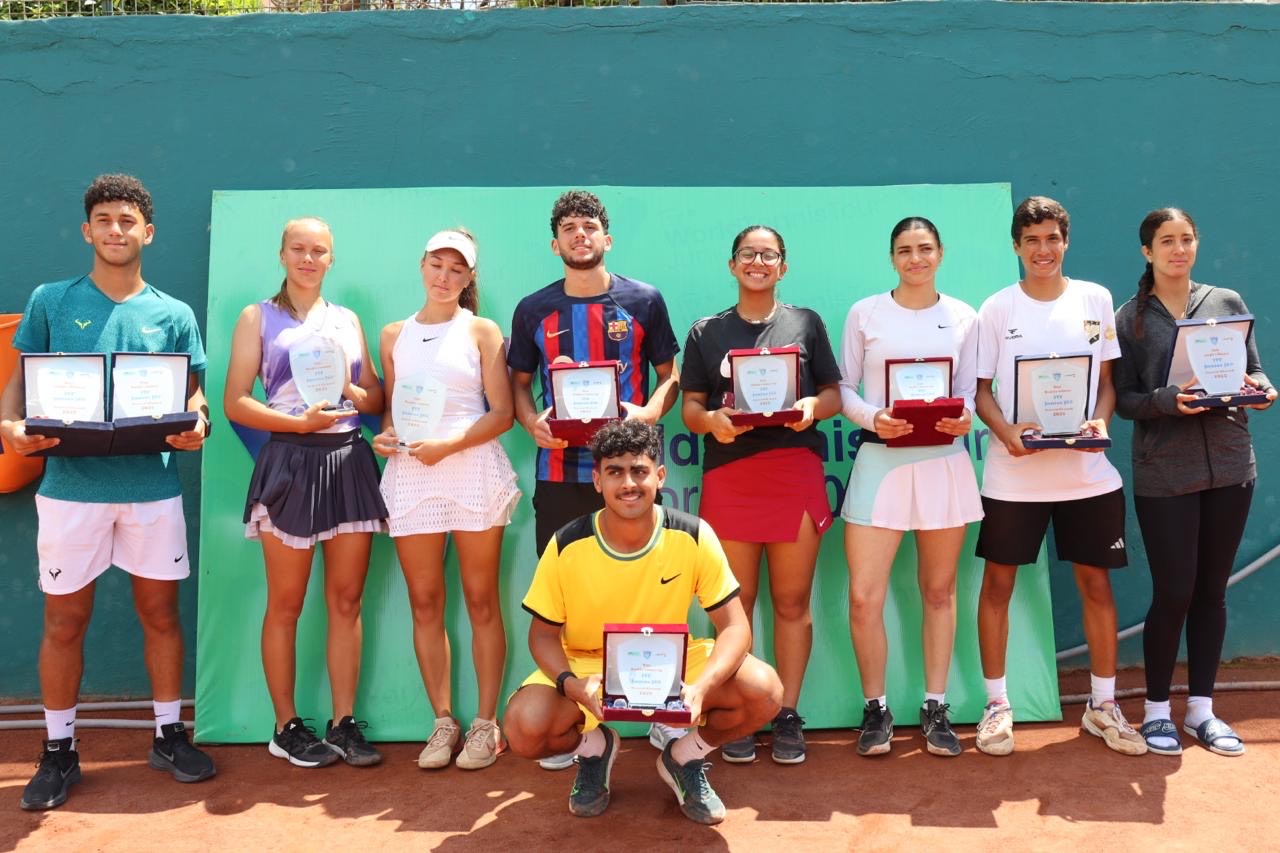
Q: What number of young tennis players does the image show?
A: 9